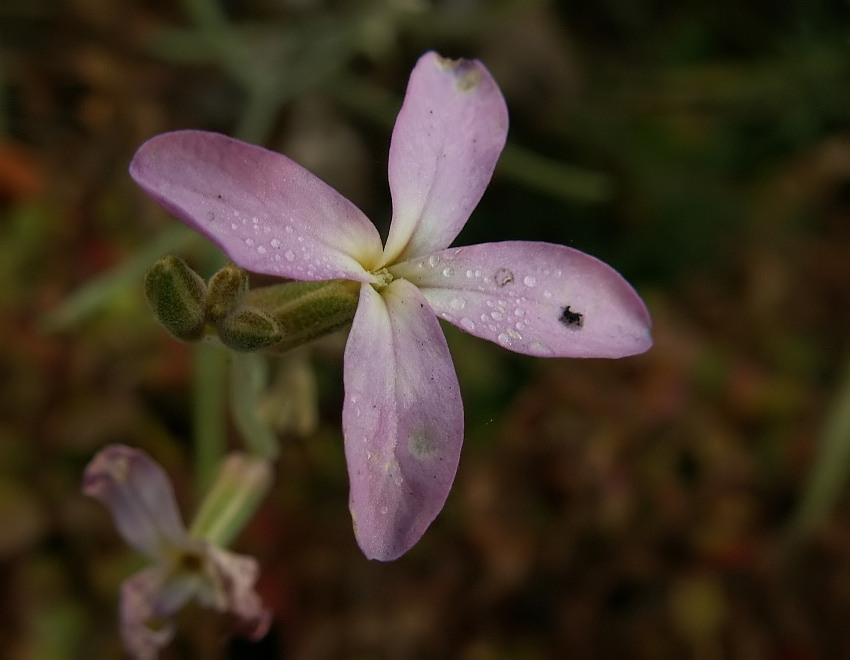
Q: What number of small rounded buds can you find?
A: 3